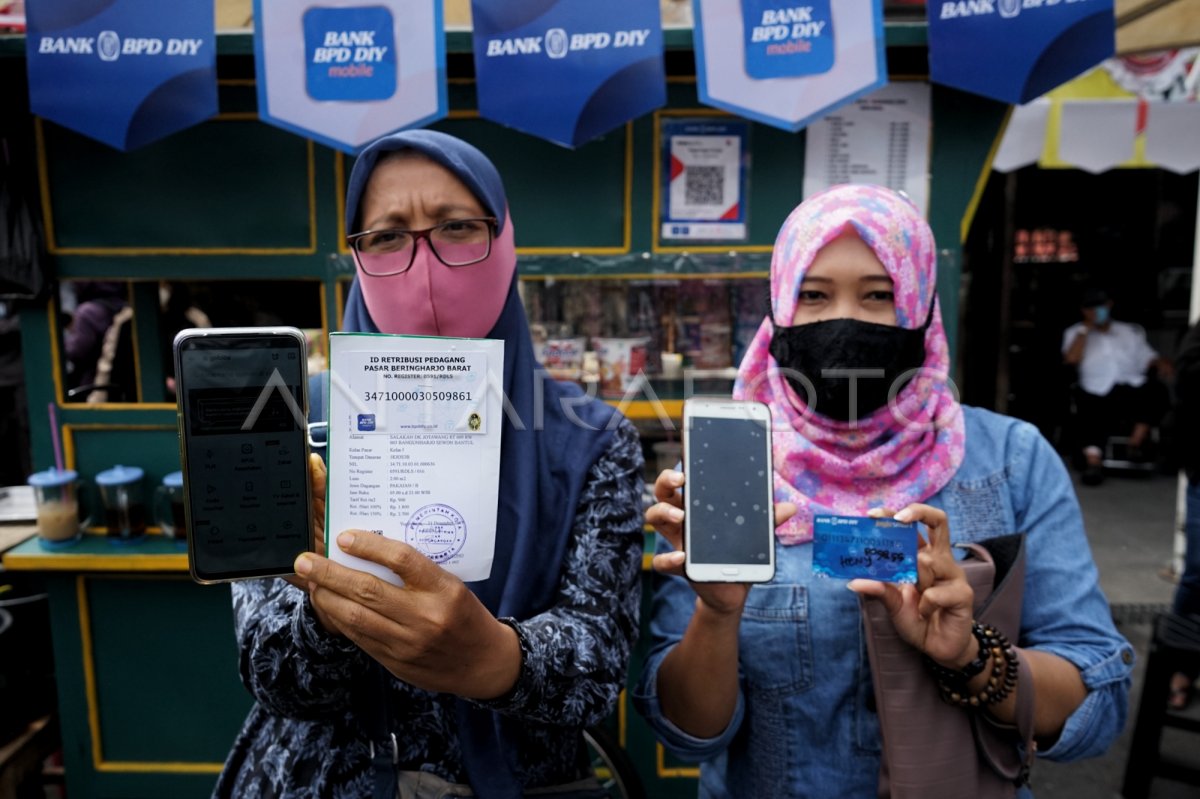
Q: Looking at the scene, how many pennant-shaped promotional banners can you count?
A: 5